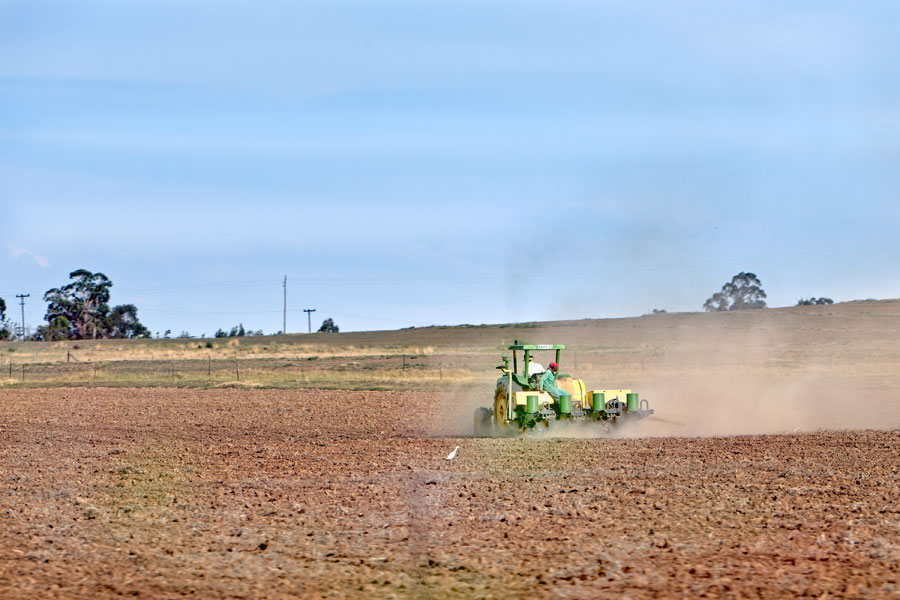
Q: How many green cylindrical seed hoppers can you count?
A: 4